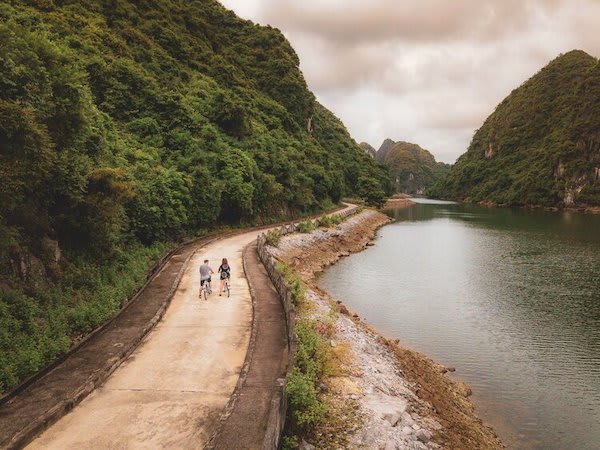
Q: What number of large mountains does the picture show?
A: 3